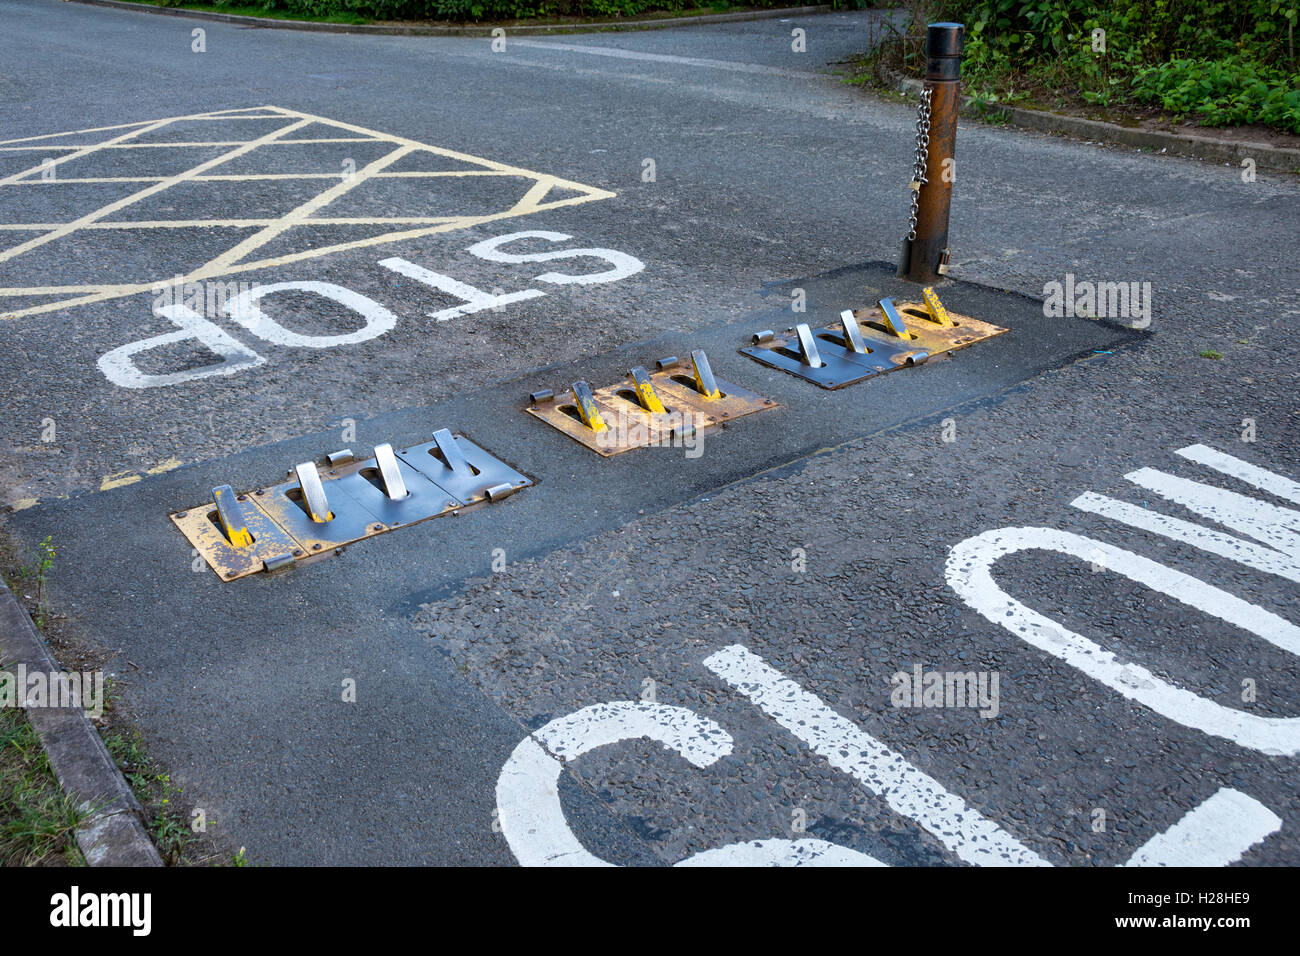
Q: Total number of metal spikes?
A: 11